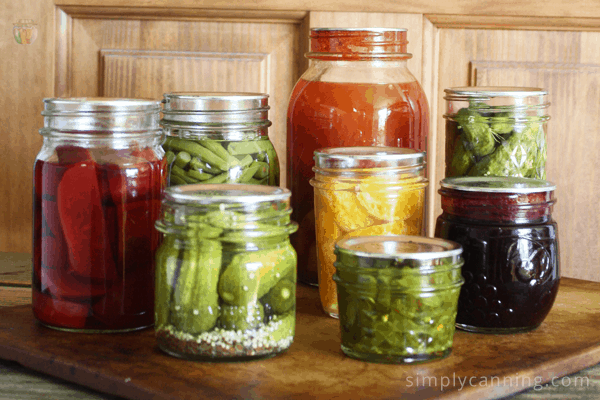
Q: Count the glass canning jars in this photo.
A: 8